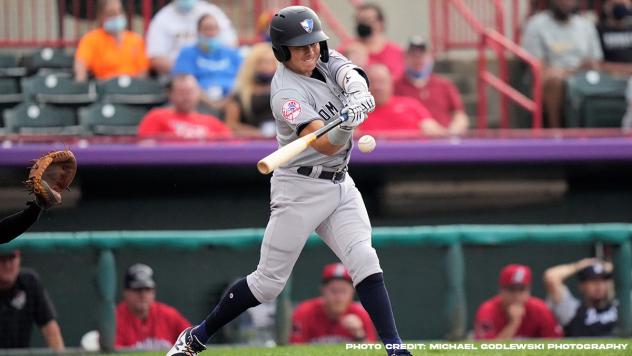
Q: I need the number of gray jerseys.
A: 1